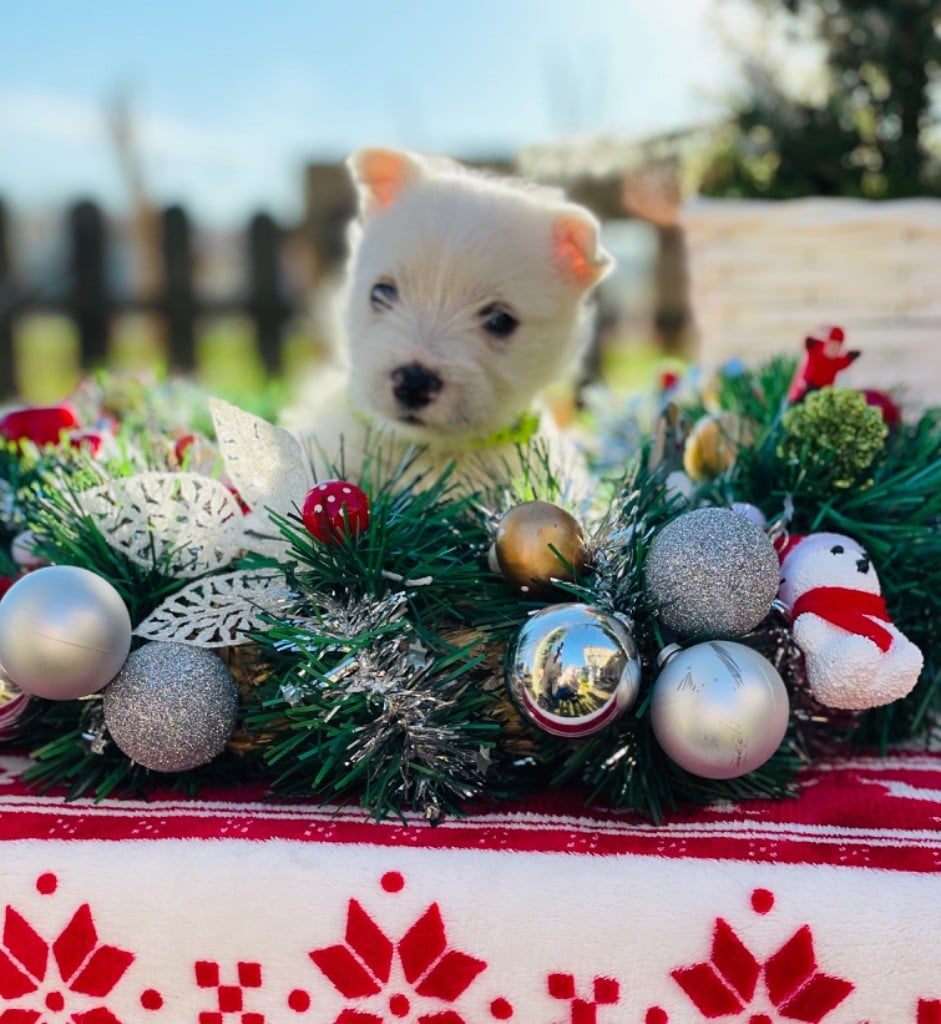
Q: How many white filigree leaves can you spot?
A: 3